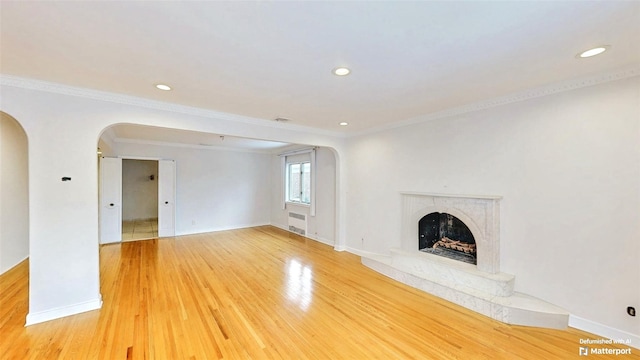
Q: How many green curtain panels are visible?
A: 0